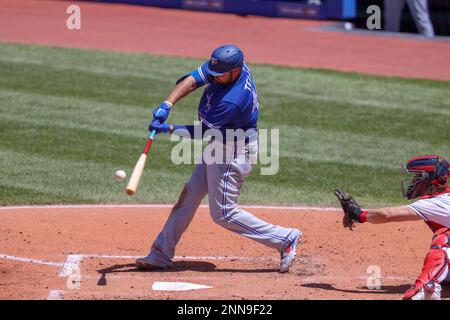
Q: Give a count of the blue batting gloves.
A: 2